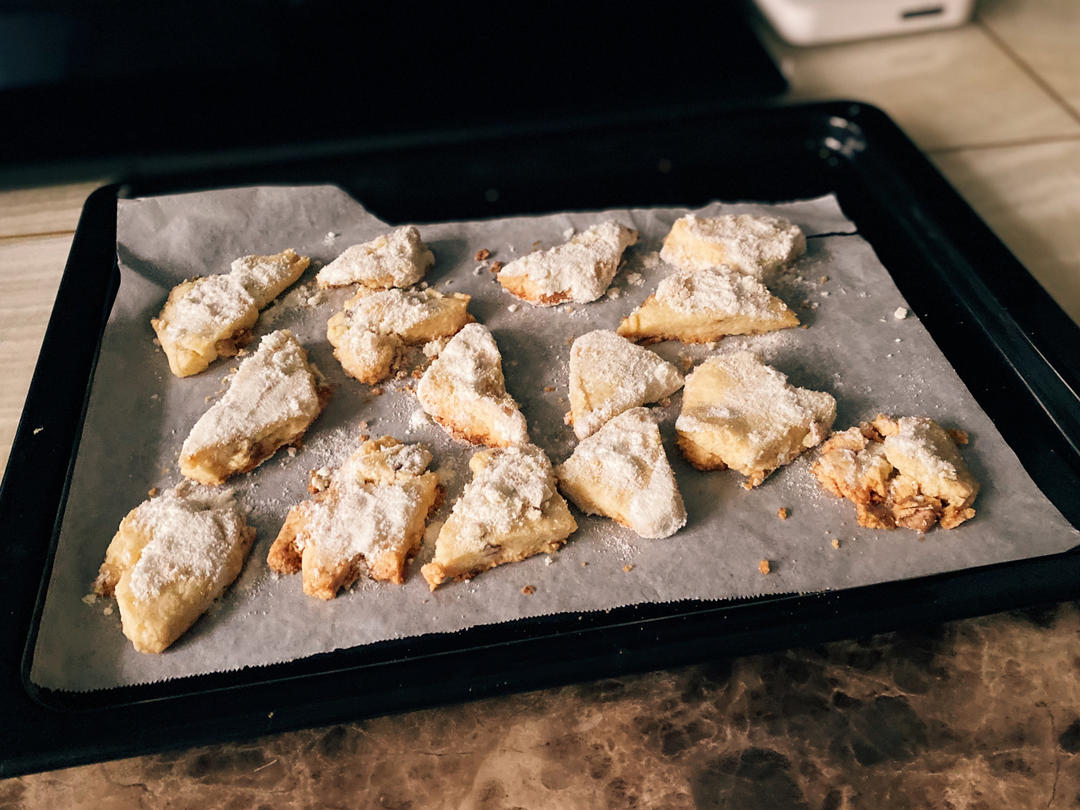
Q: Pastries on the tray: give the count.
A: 15